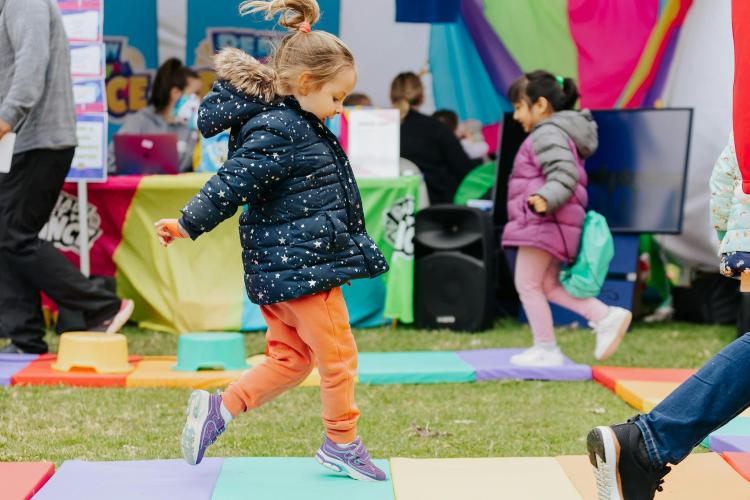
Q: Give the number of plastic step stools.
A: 2